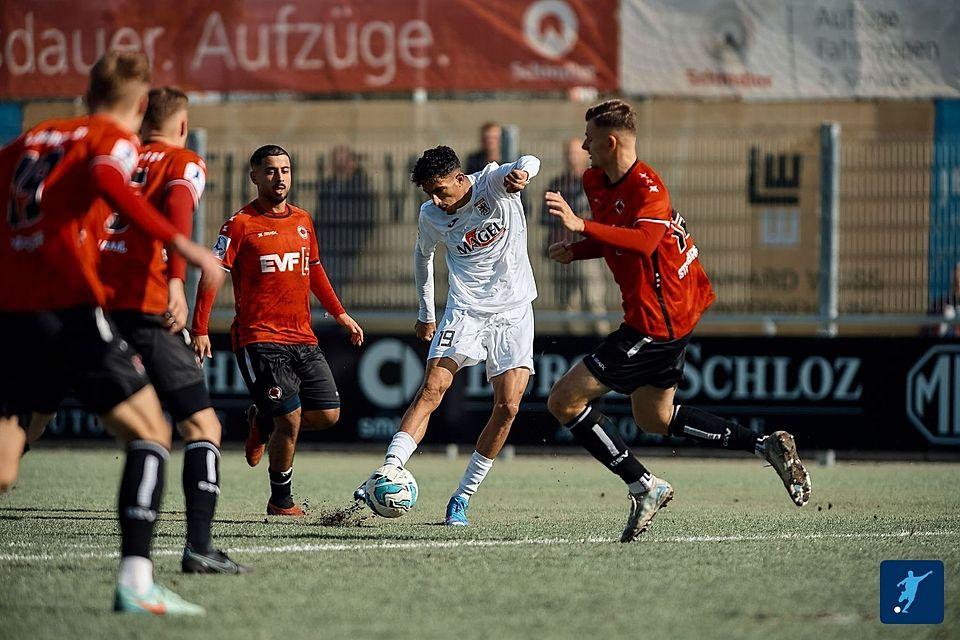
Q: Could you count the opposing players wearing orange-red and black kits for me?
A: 4